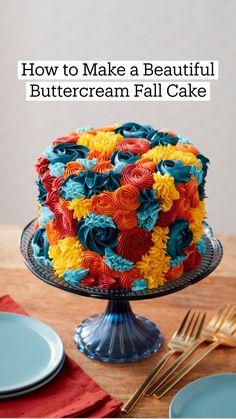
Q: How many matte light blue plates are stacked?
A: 2